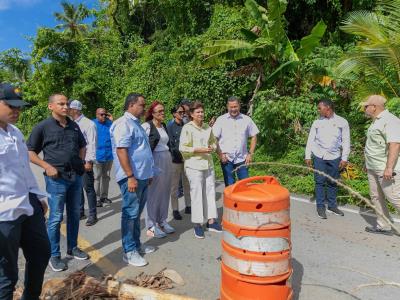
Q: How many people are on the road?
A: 12